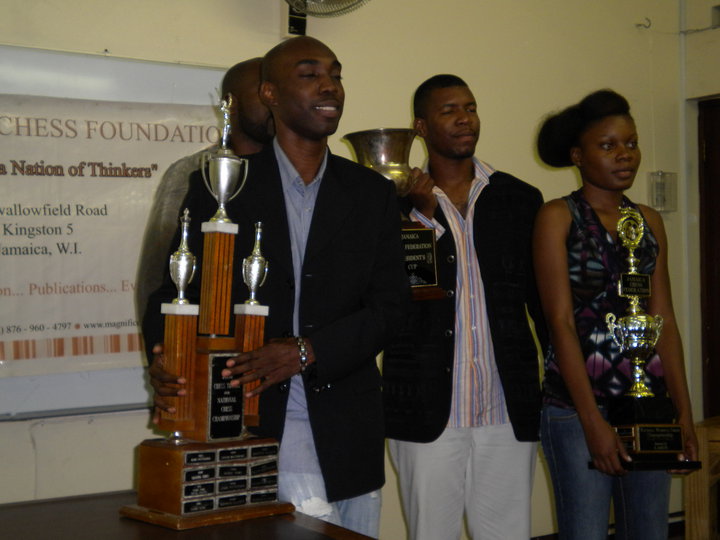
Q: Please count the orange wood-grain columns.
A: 3